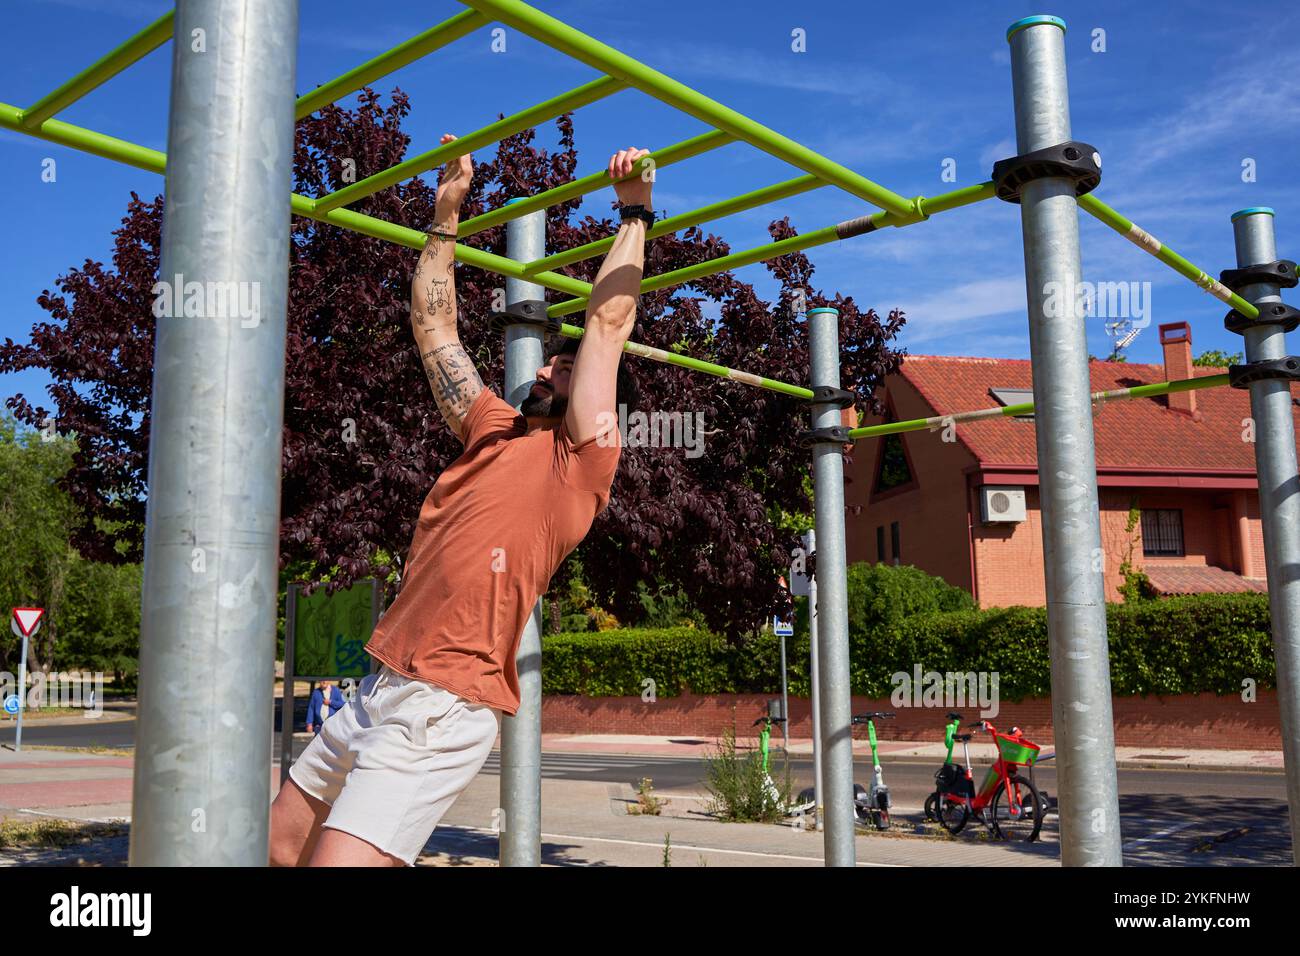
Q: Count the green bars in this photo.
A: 11